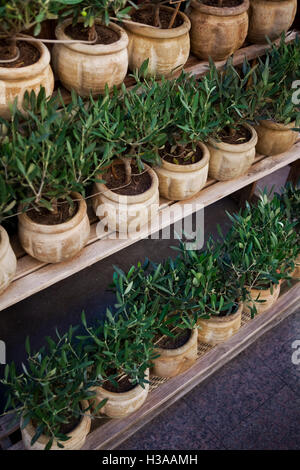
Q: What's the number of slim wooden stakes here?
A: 1